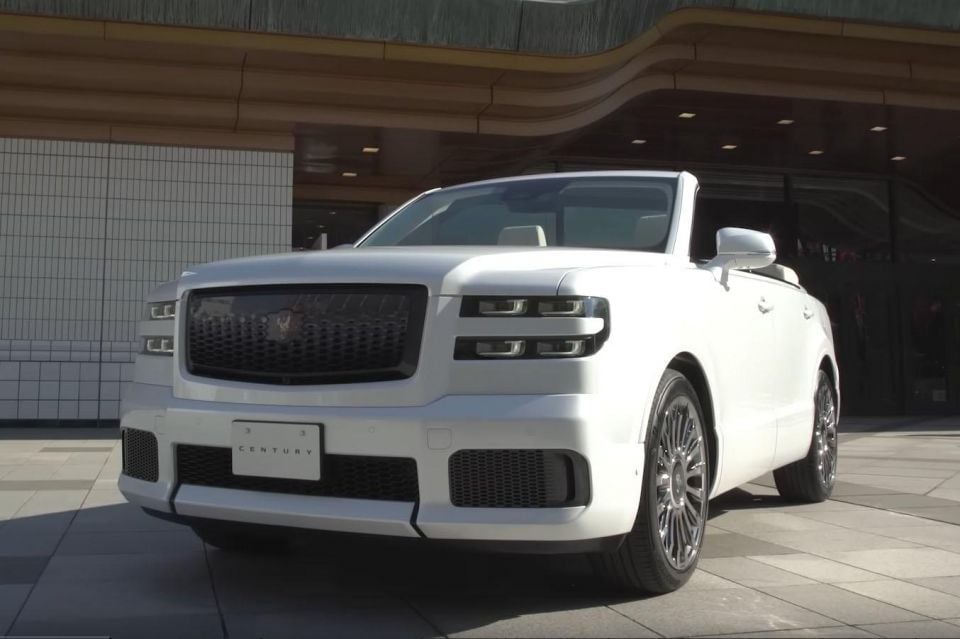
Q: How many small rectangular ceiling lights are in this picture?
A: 9